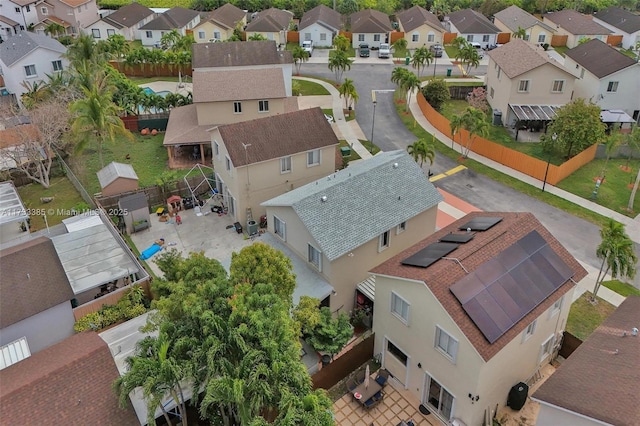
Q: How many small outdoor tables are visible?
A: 1